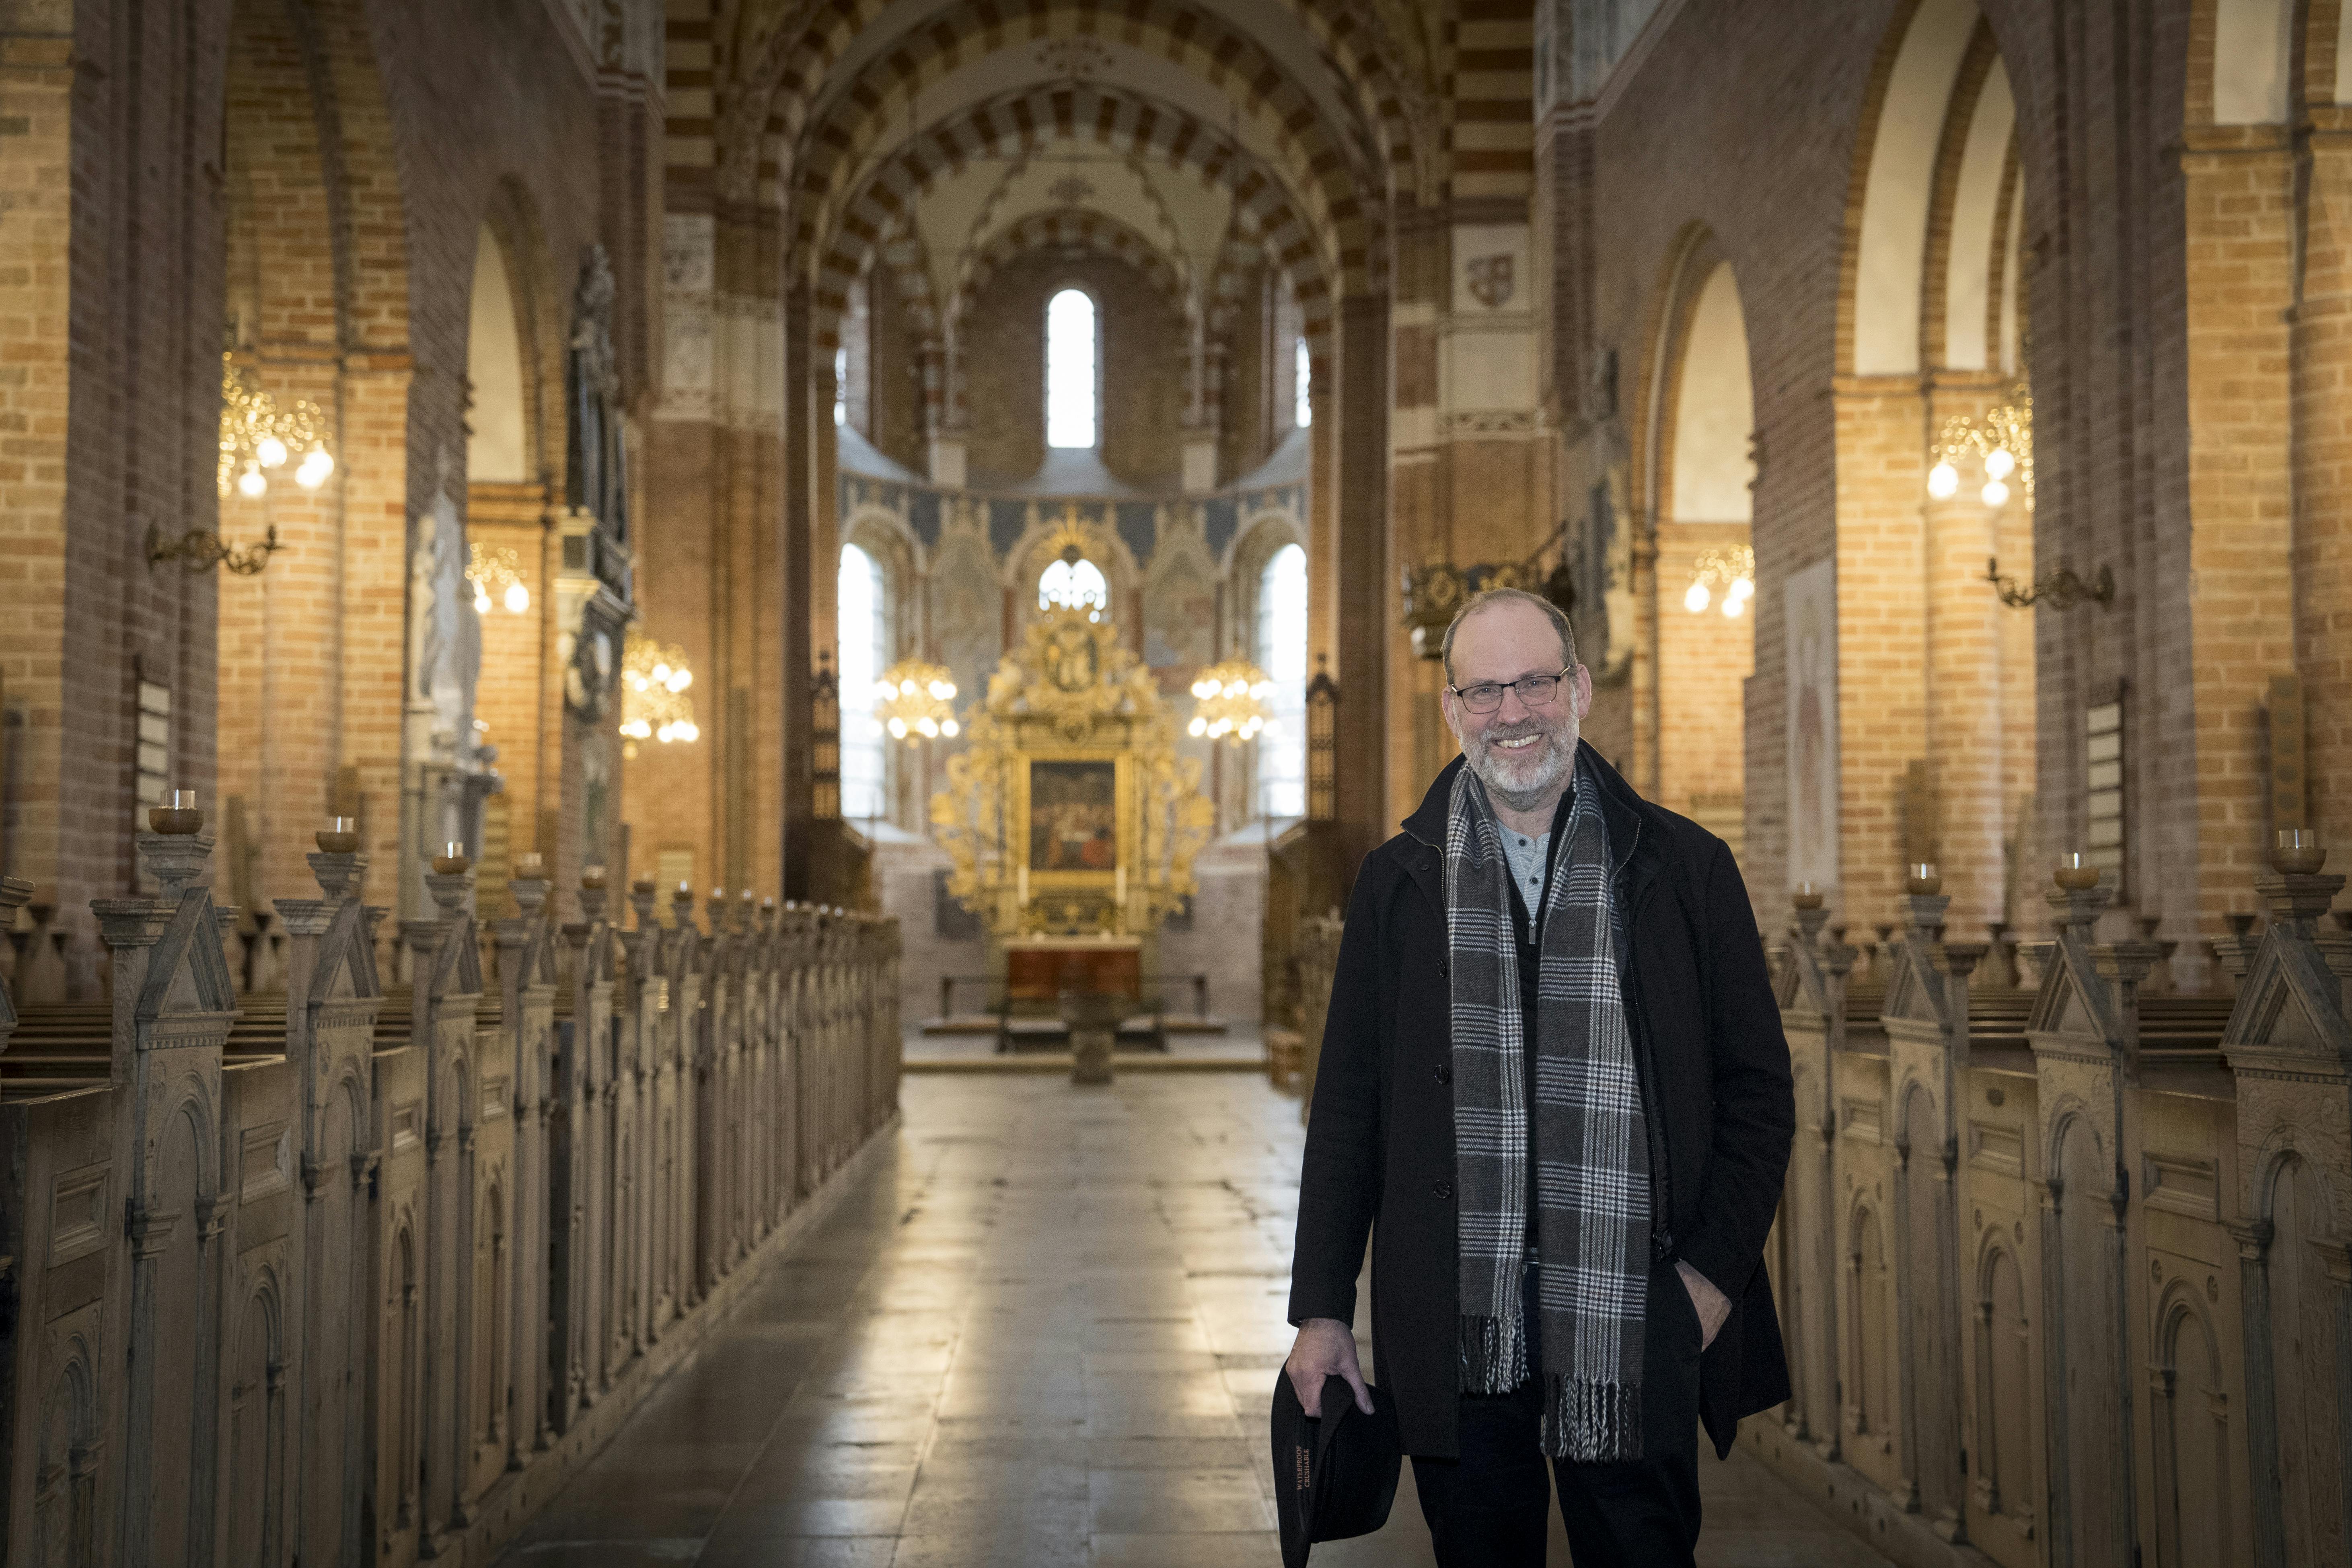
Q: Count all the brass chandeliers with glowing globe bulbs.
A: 7